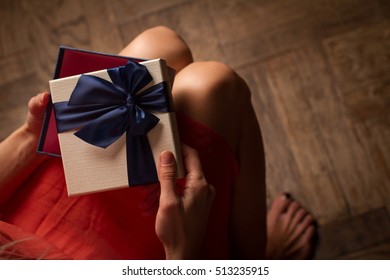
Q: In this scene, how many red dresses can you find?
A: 1